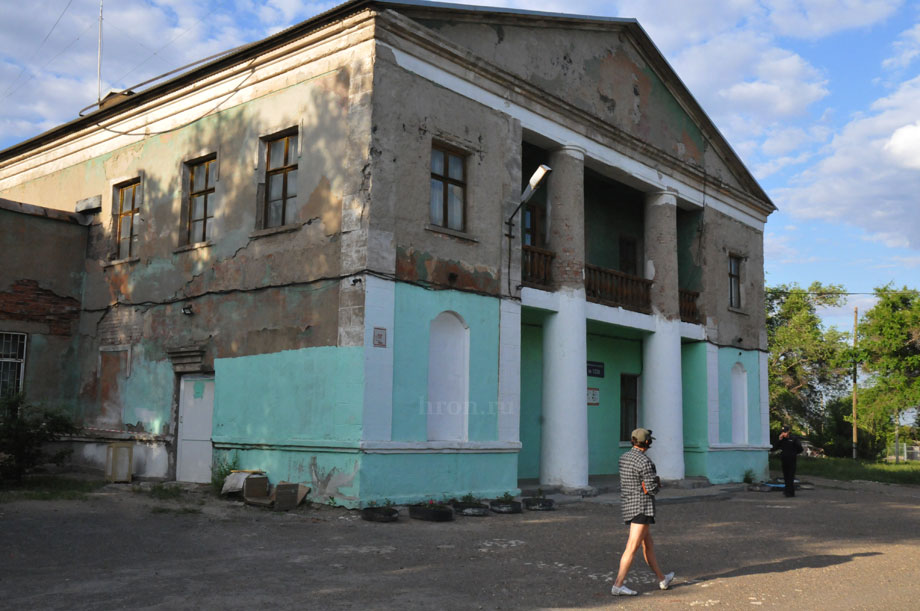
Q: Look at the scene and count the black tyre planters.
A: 5